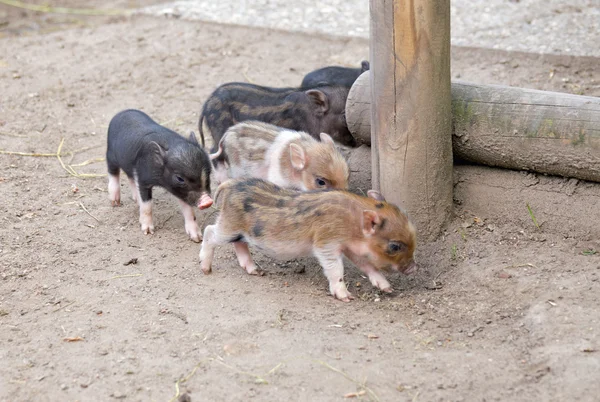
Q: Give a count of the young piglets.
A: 5